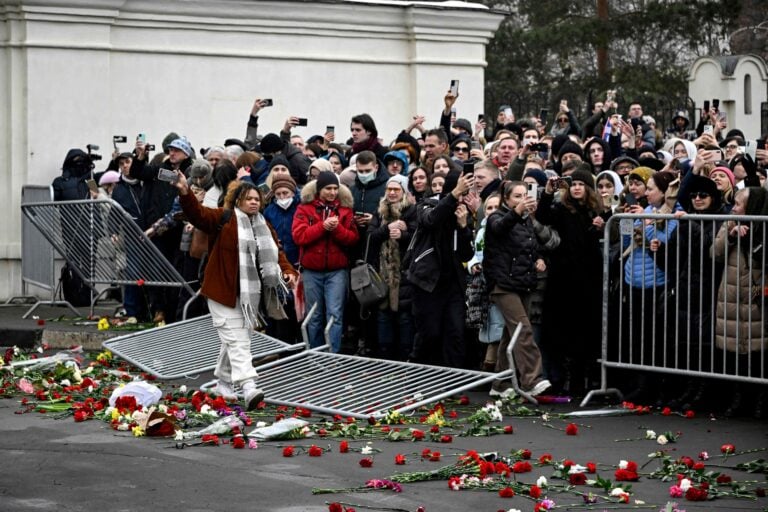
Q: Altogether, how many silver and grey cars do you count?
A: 0